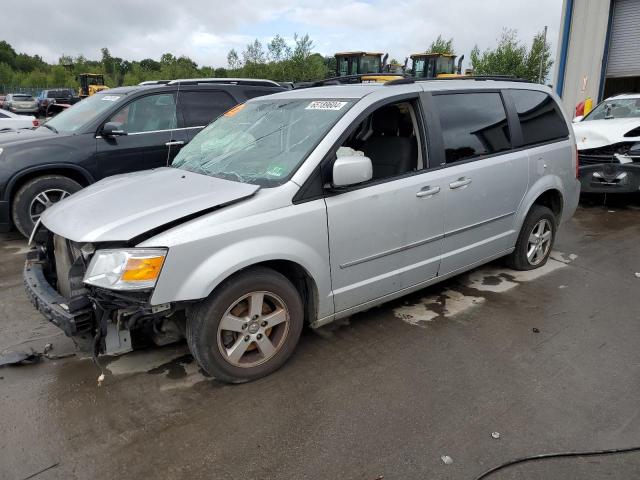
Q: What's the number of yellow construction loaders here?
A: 3